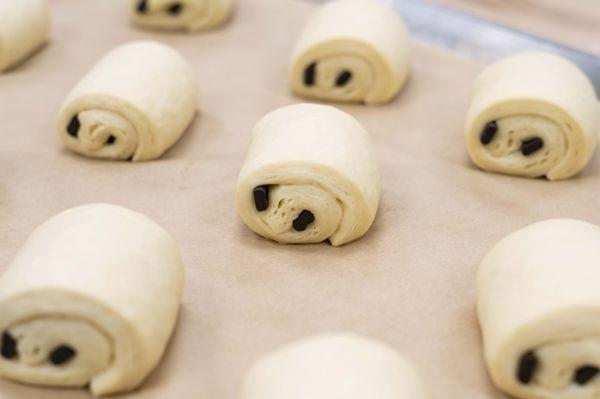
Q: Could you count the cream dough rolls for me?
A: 9